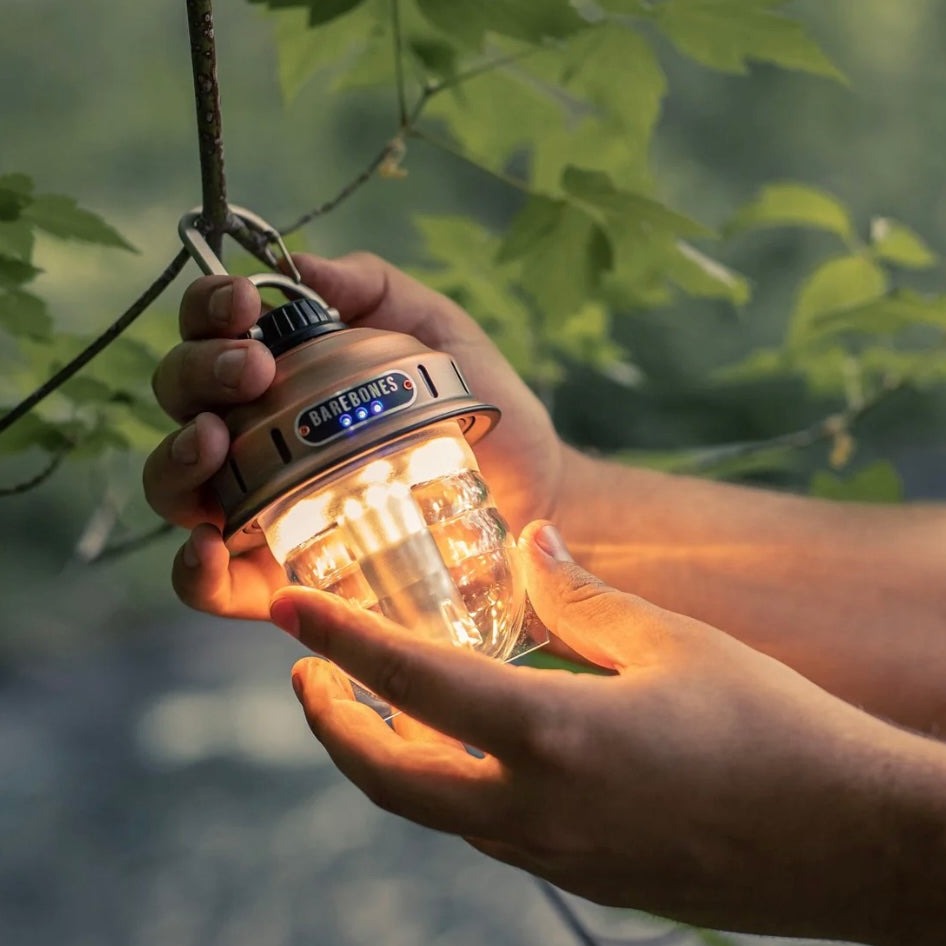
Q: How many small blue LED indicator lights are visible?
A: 3